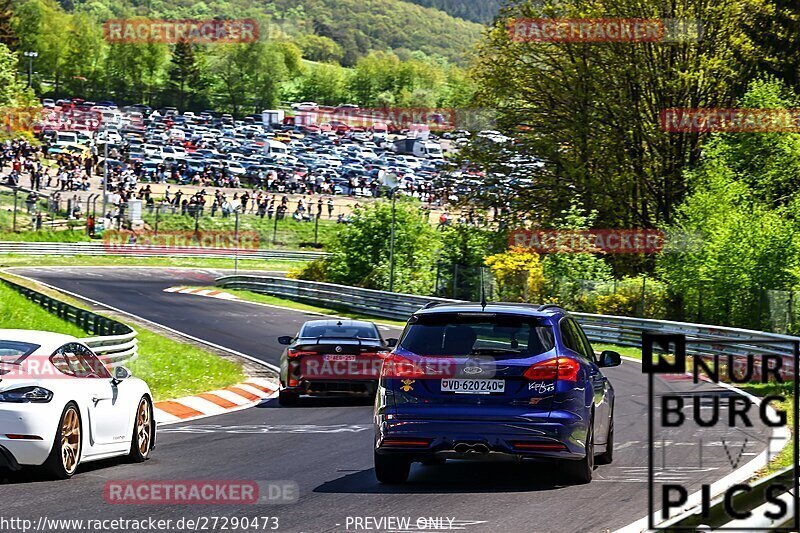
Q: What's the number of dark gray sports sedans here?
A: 1